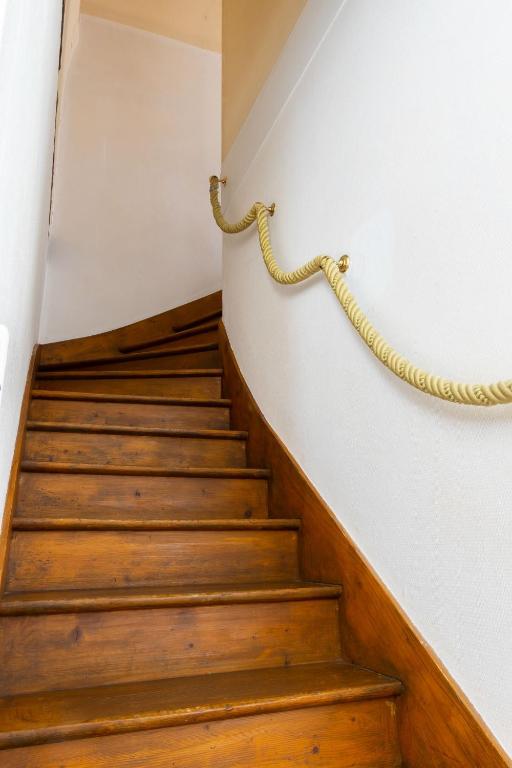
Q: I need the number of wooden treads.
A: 10